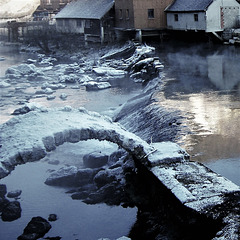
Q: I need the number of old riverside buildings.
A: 3